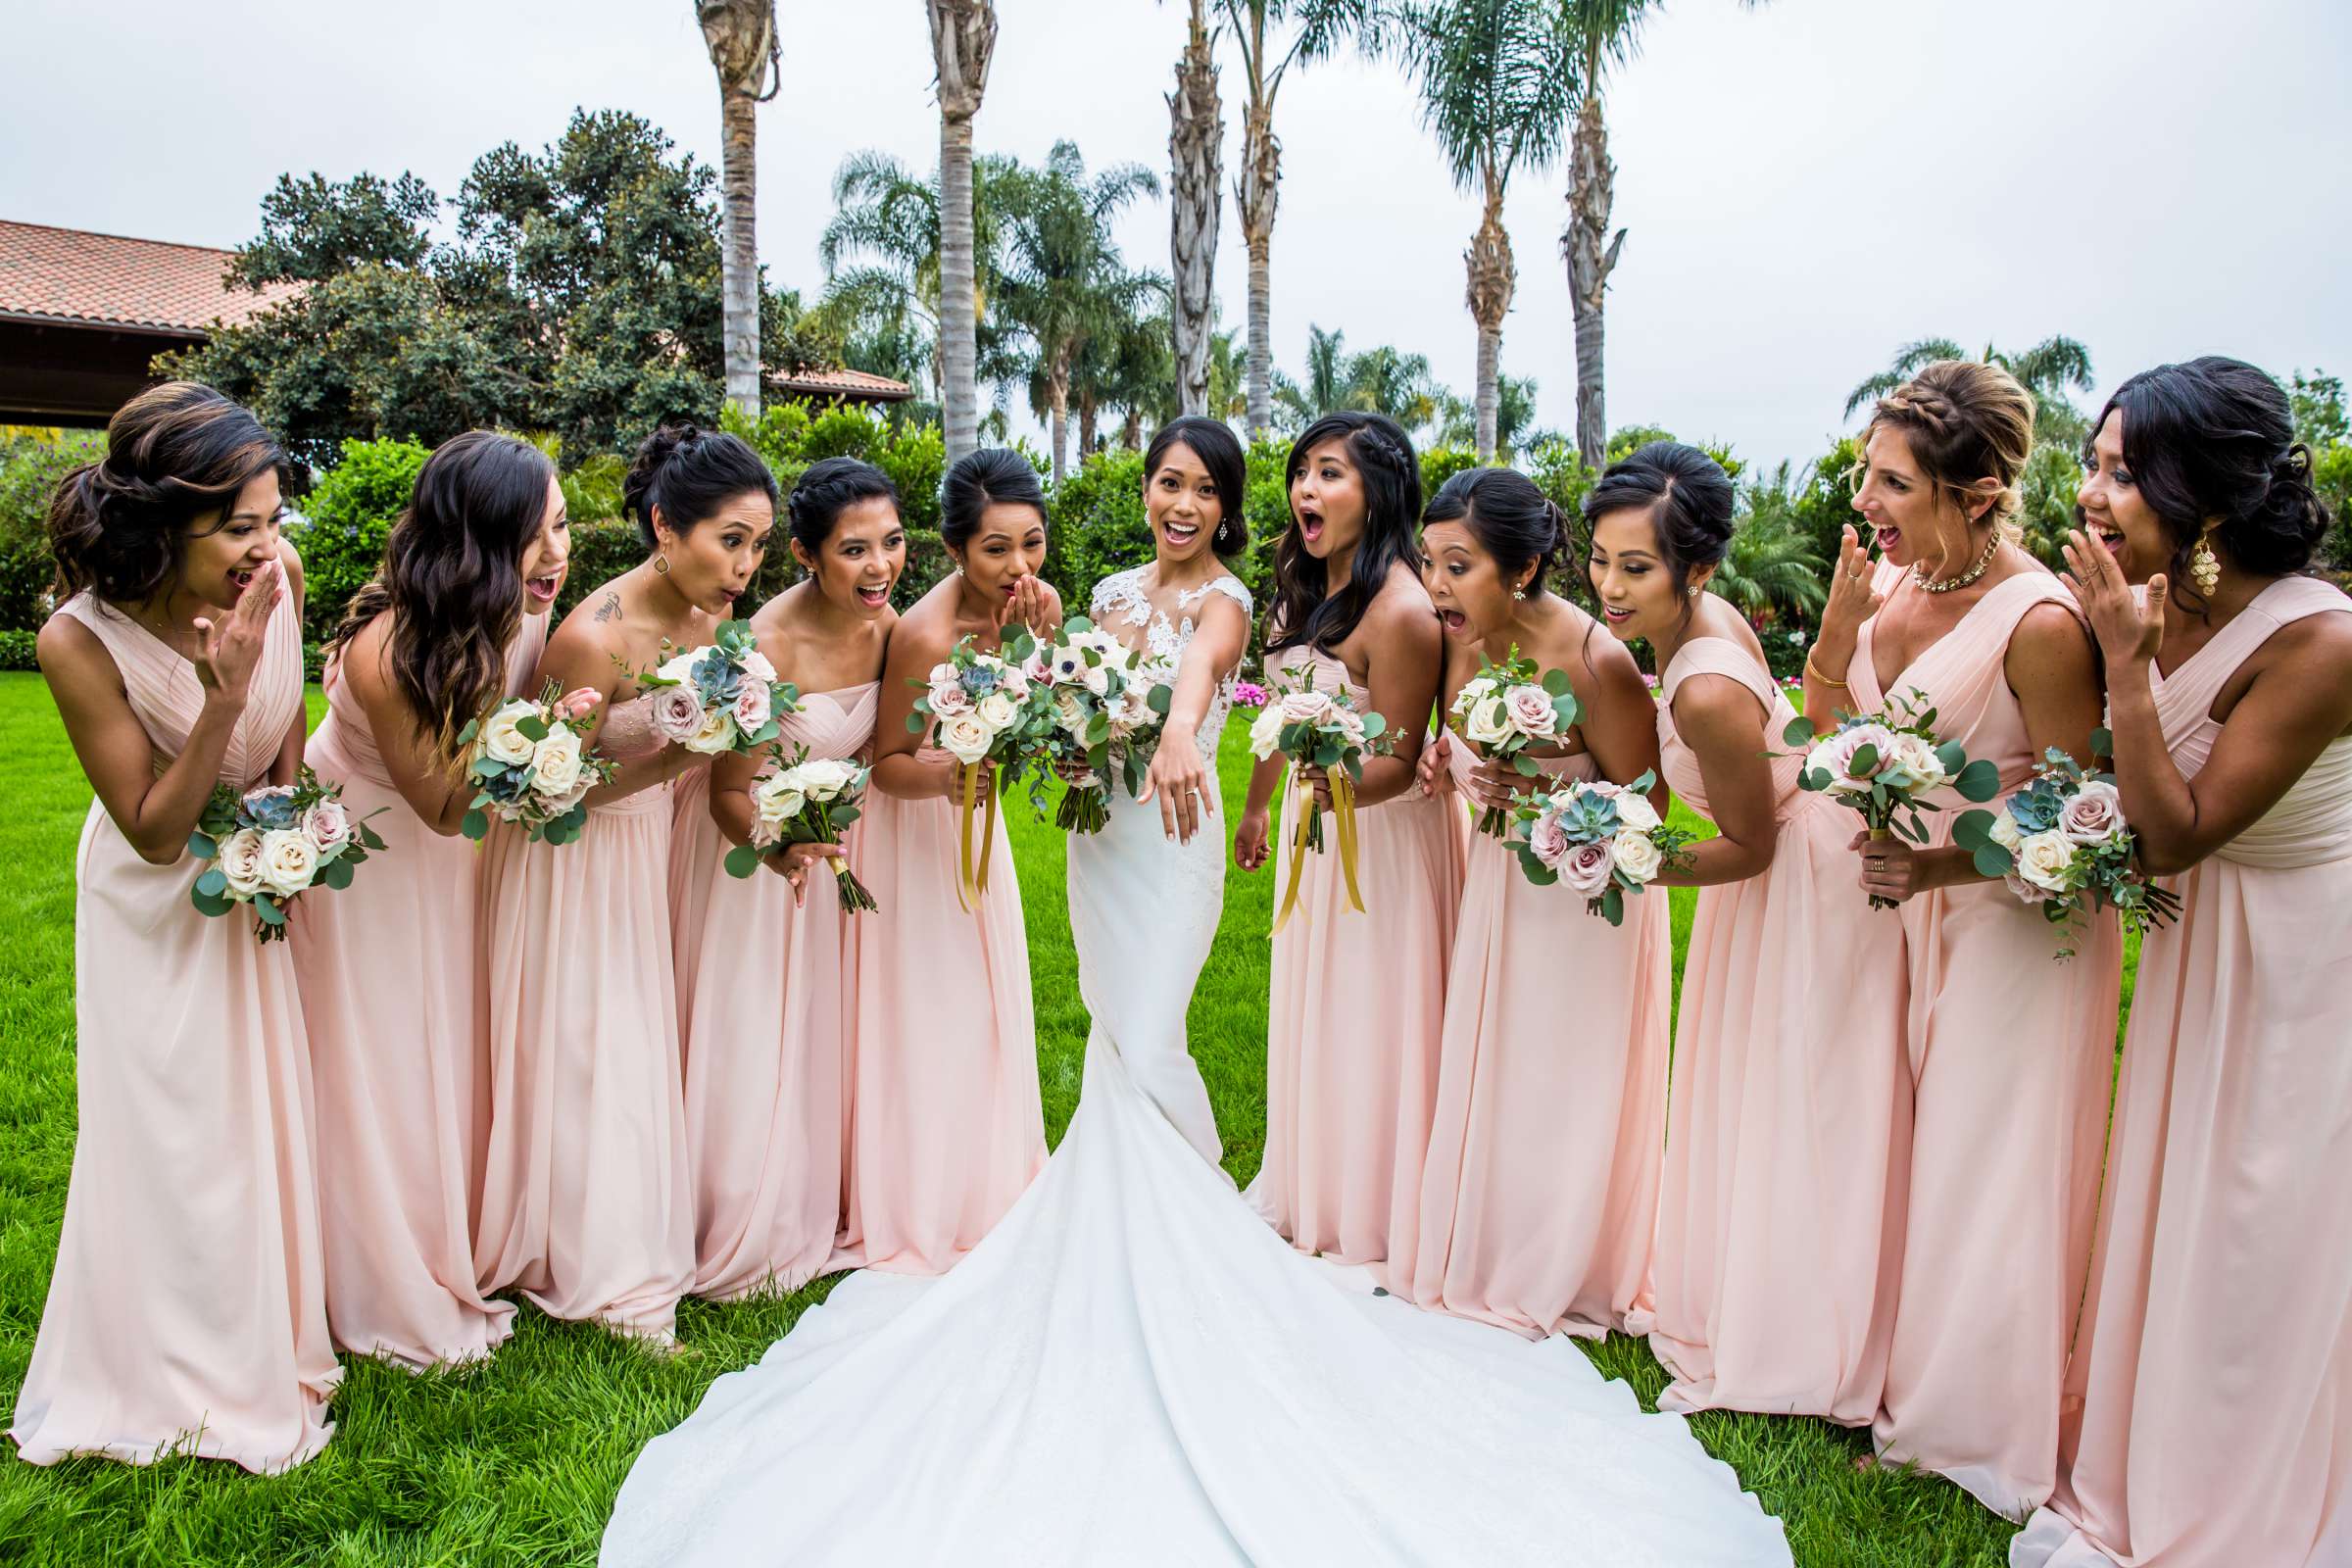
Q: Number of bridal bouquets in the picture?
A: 11